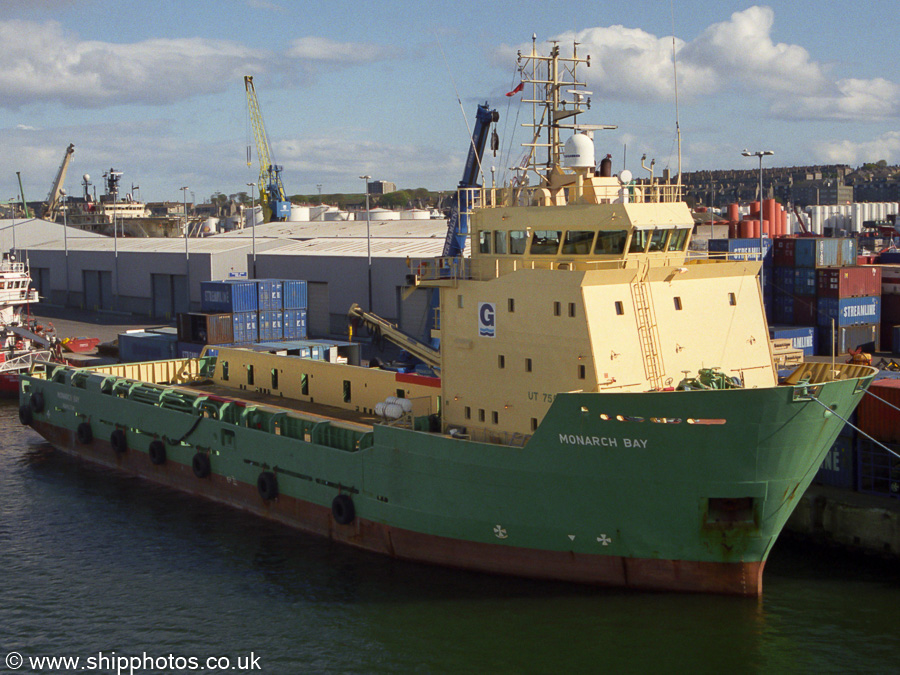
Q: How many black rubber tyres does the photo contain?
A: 8